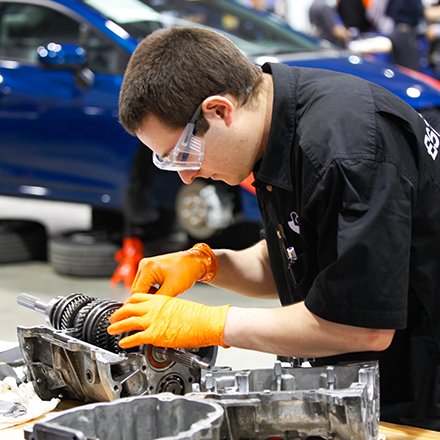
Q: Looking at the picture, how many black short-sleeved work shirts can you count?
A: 1